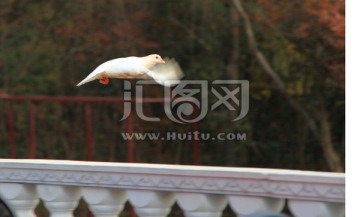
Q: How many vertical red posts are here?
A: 5